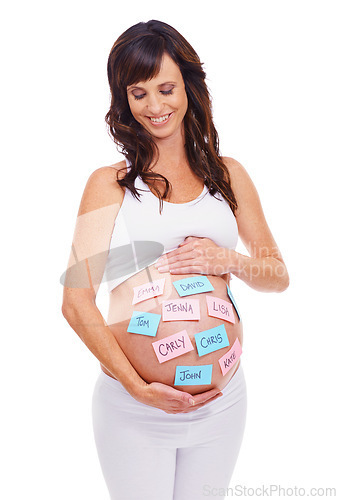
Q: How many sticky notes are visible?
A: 10